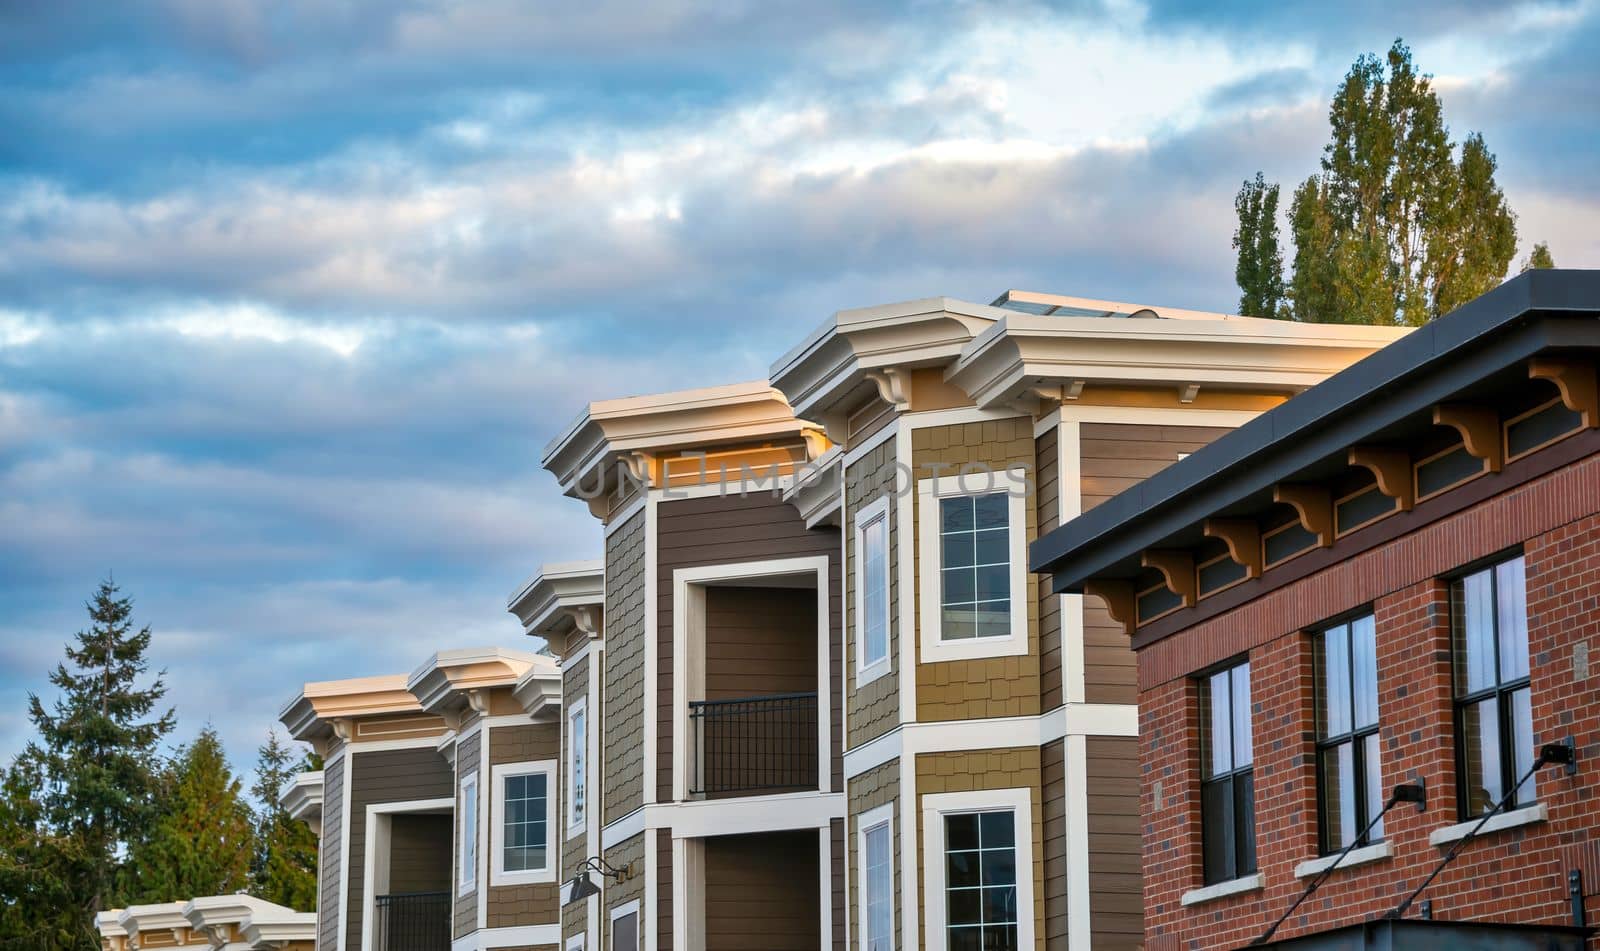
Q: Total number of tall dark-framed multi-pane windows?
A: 3